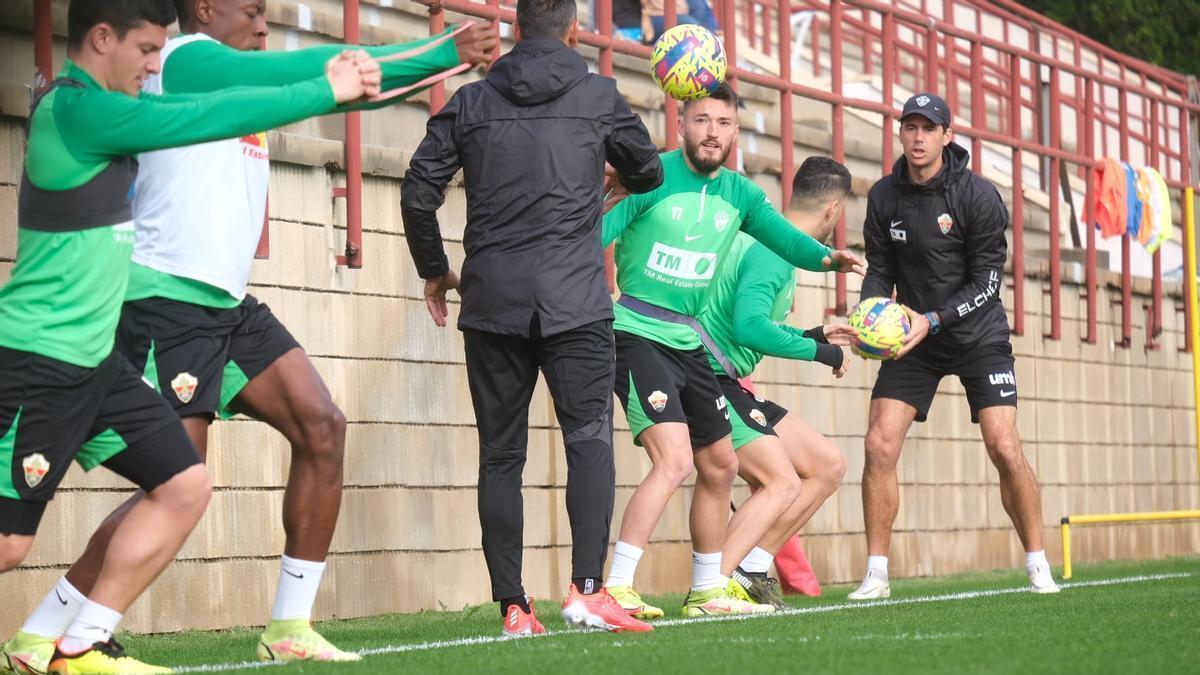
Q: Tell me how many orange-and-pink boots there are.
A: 2